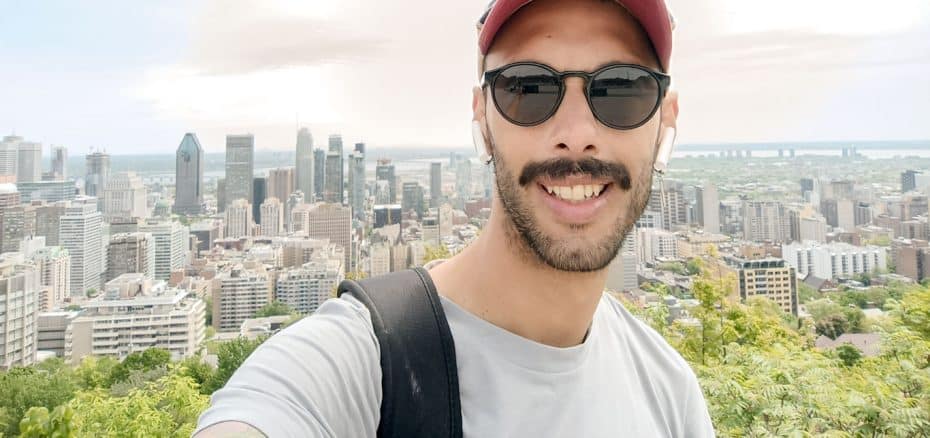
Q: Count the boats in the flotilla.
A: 0